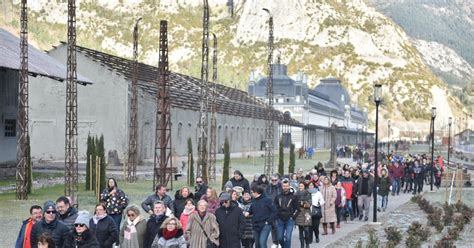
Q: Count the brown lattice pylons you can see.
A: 7